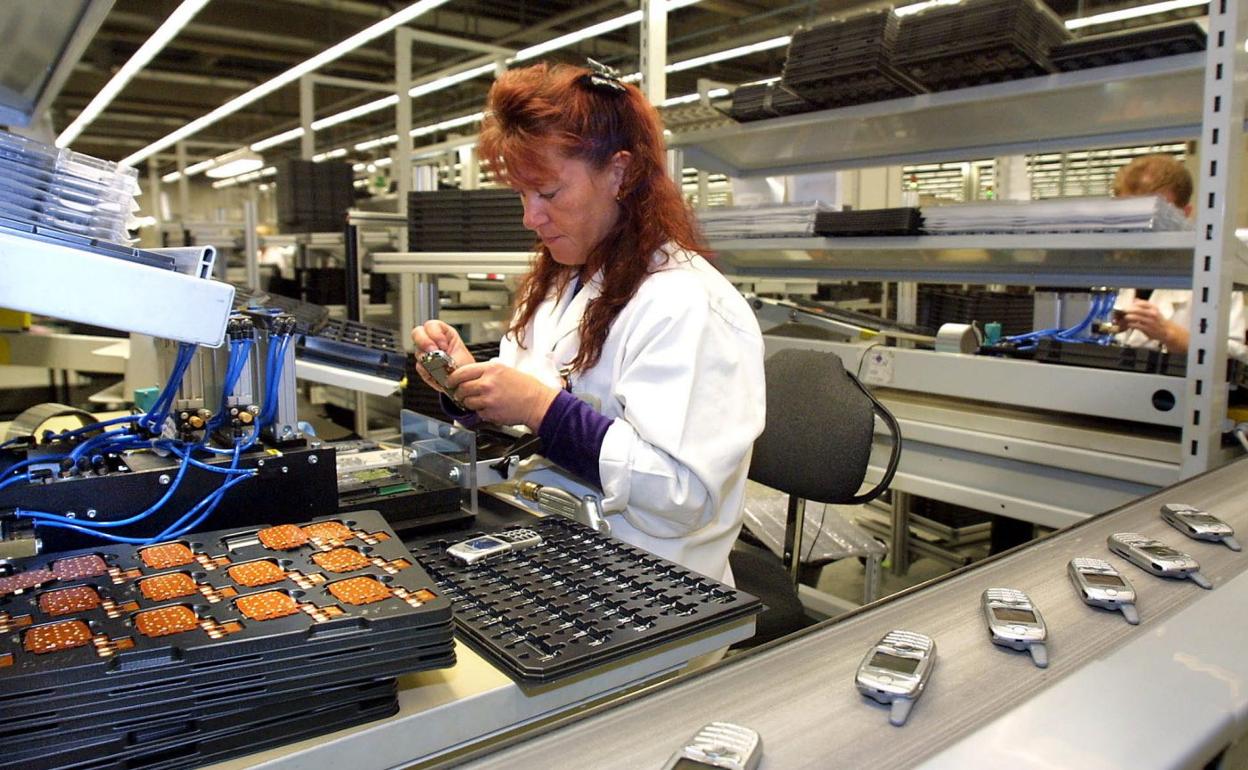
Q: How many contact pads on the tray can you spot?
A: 13